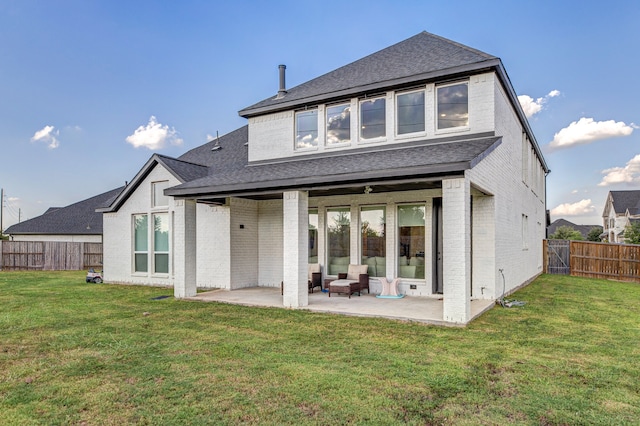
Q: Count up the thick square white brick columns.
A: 3